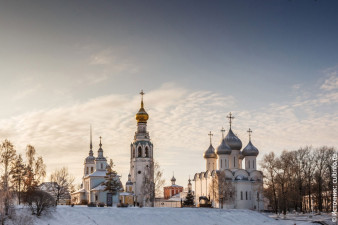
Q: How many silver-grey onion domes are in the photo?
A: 5